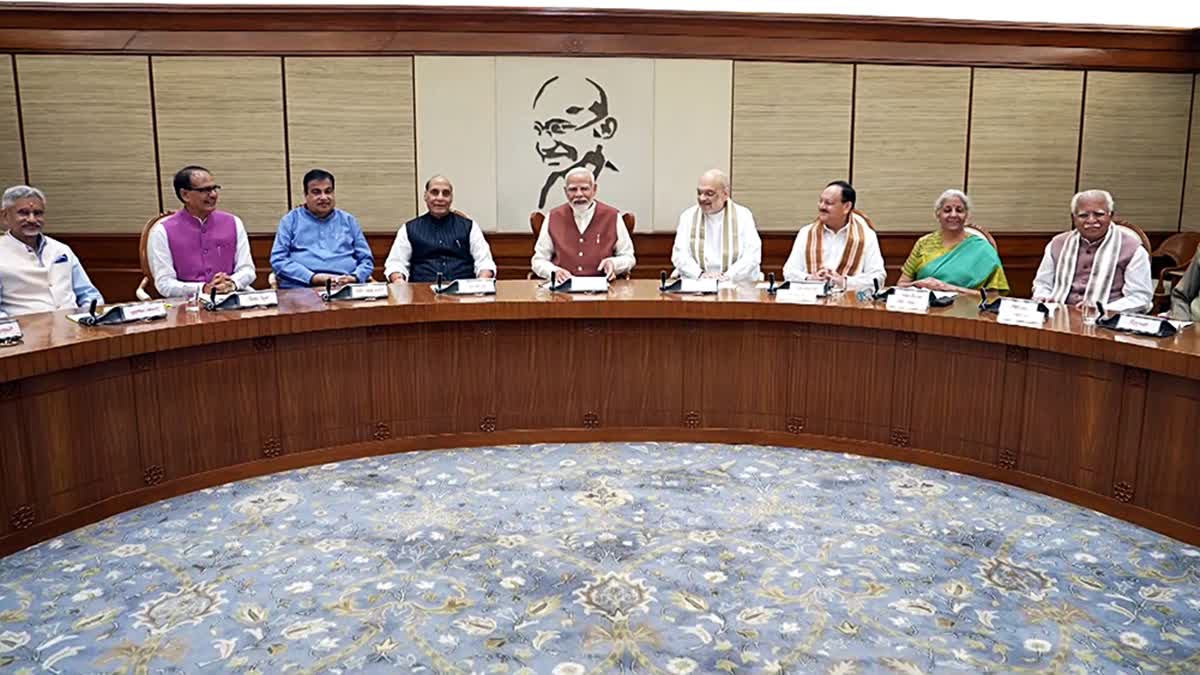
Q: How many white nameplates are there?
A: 11